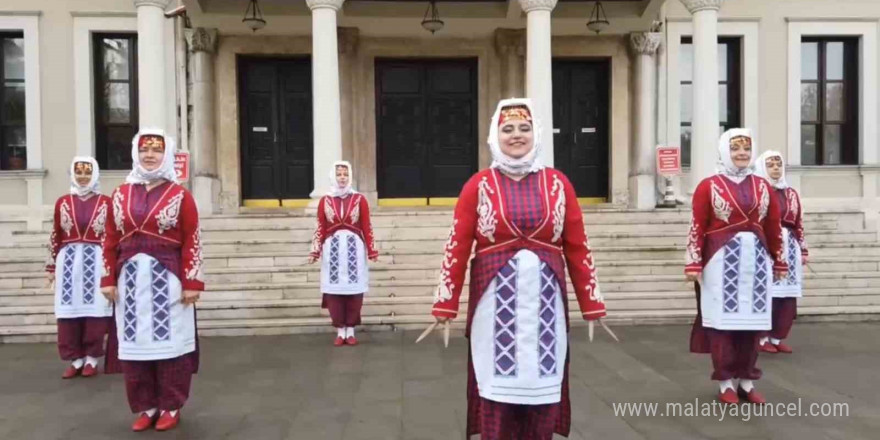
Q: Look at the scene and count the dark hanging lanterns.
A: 3